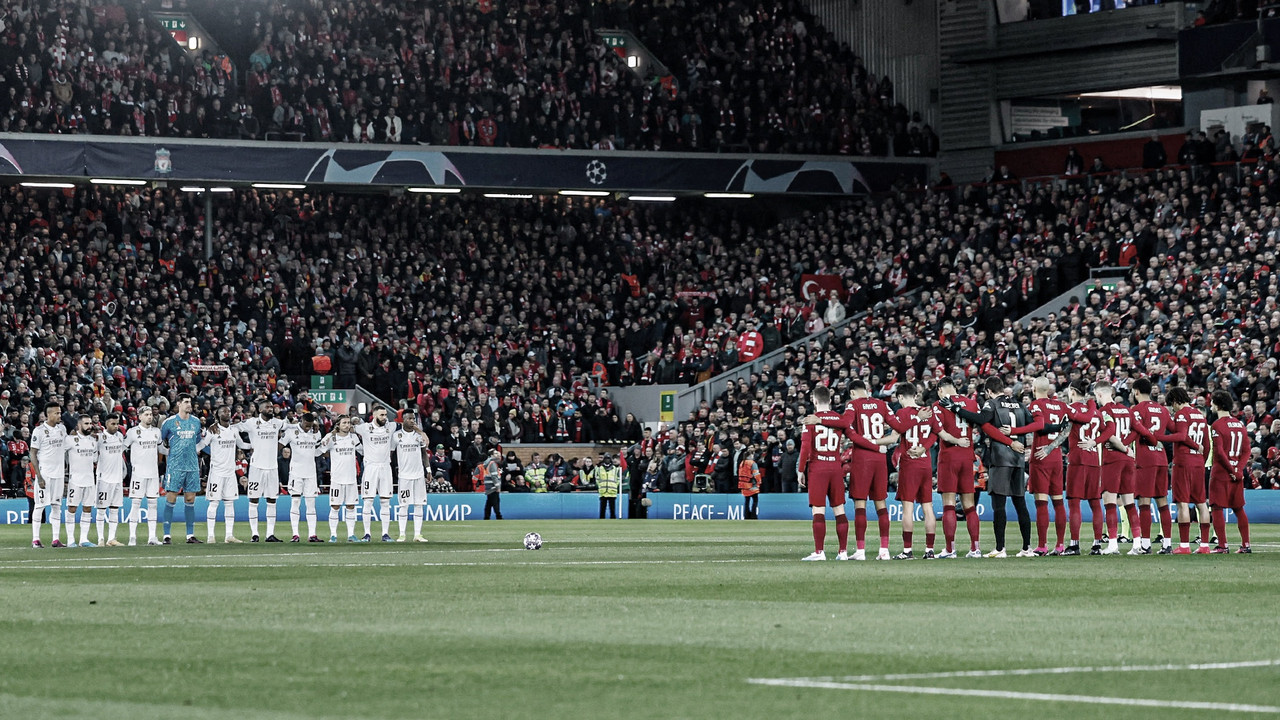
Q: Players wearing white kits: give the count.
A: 10